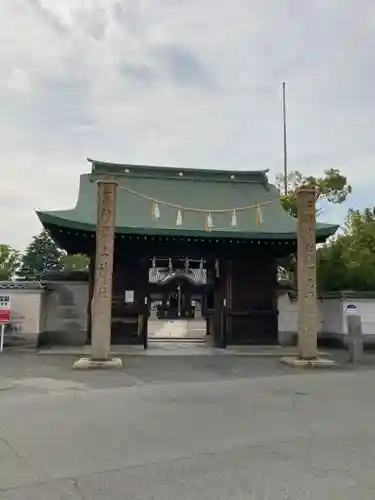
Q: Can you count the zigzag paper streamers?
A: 5